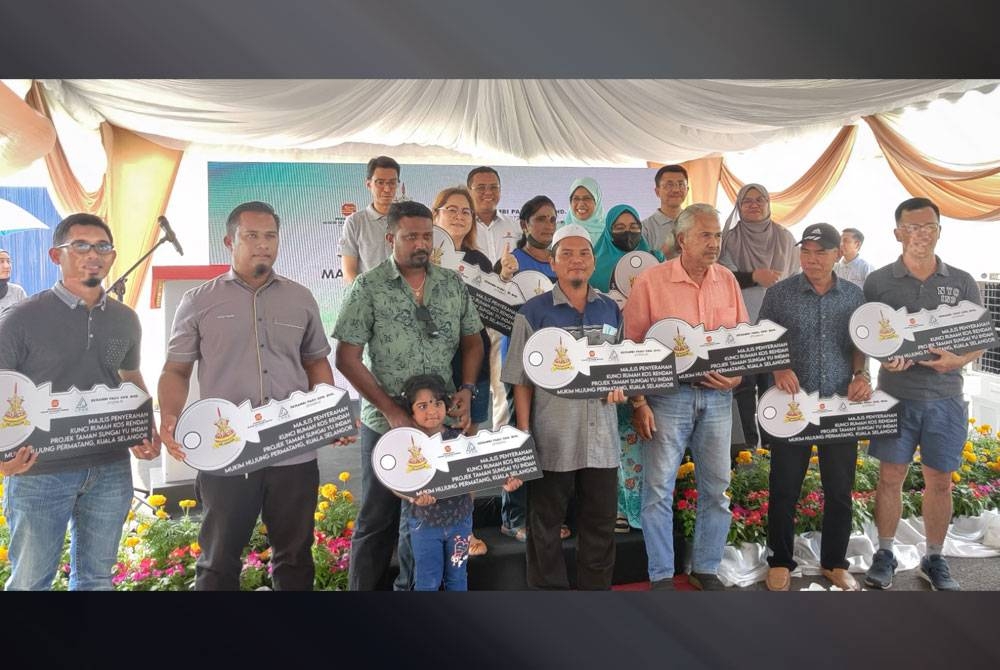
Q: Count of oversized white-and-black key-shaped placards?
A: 10